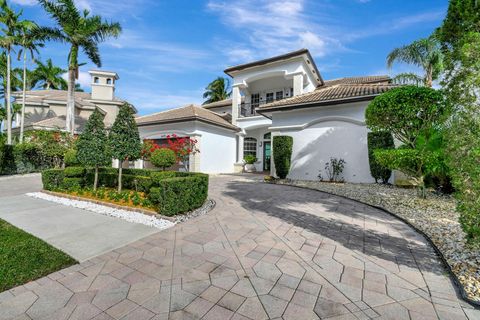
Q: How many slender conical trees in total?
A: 2